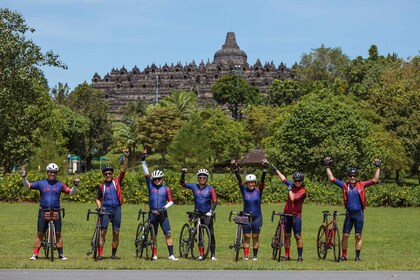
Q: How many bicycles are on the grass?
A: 7